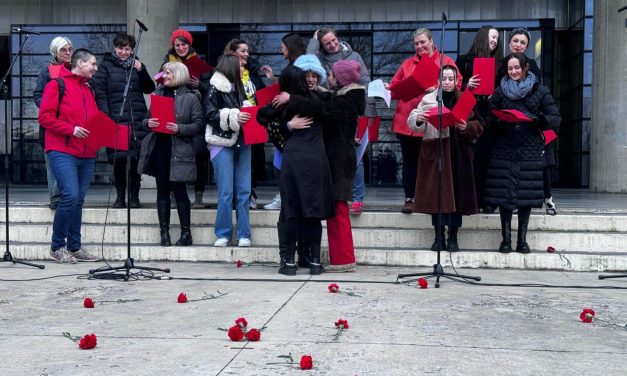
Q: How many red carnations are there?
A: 13